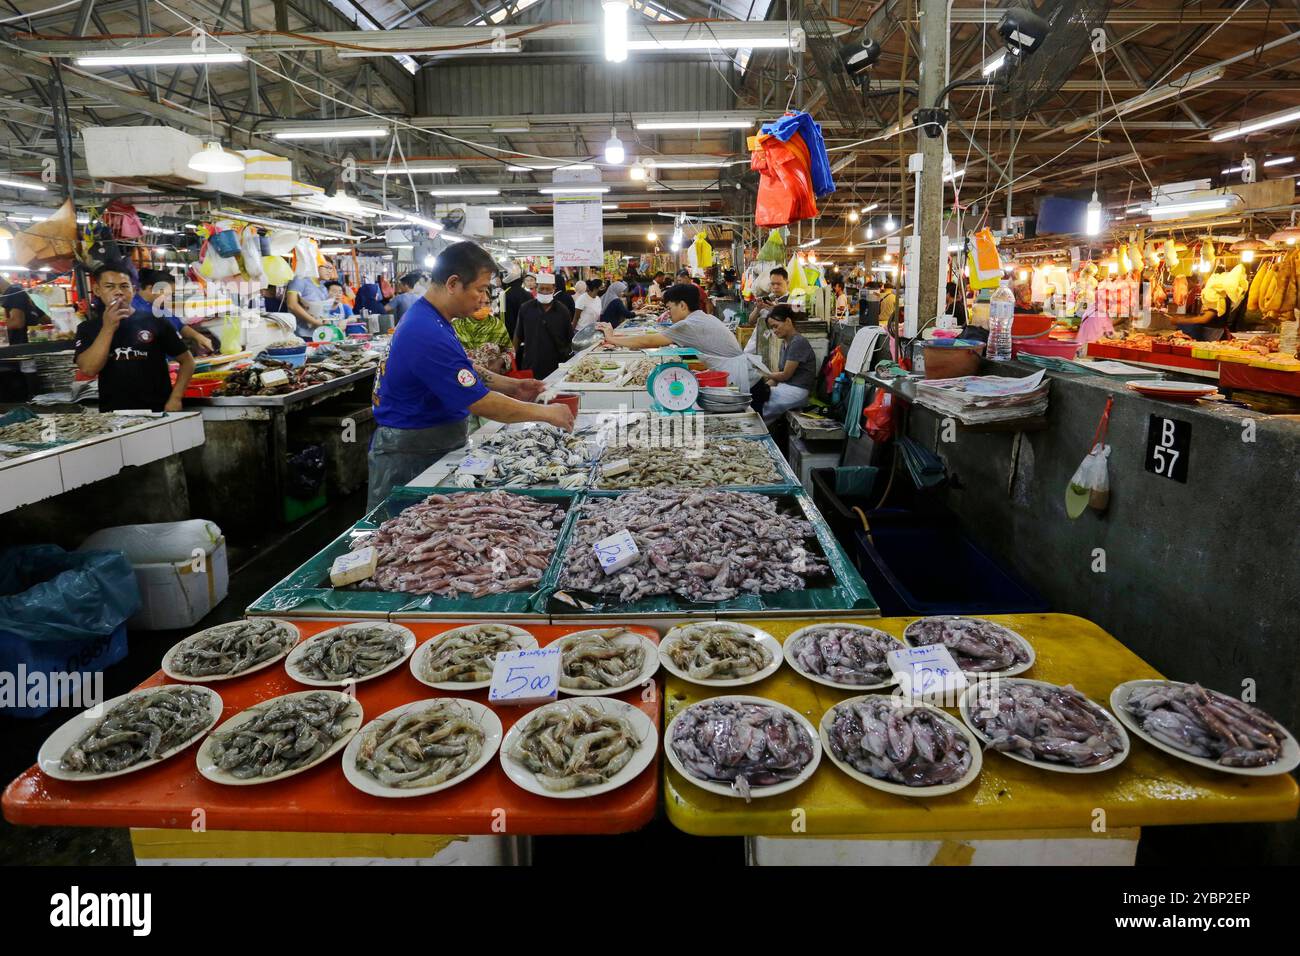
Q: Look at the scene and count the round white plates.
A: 15